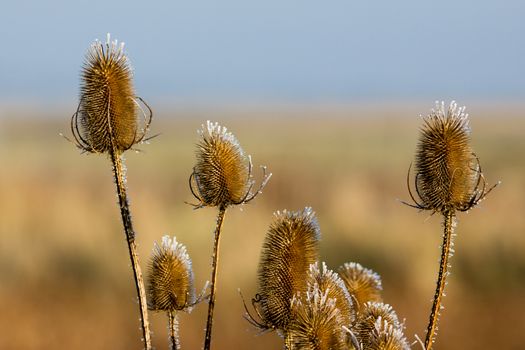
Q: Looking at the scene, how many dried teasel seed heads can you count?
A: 10